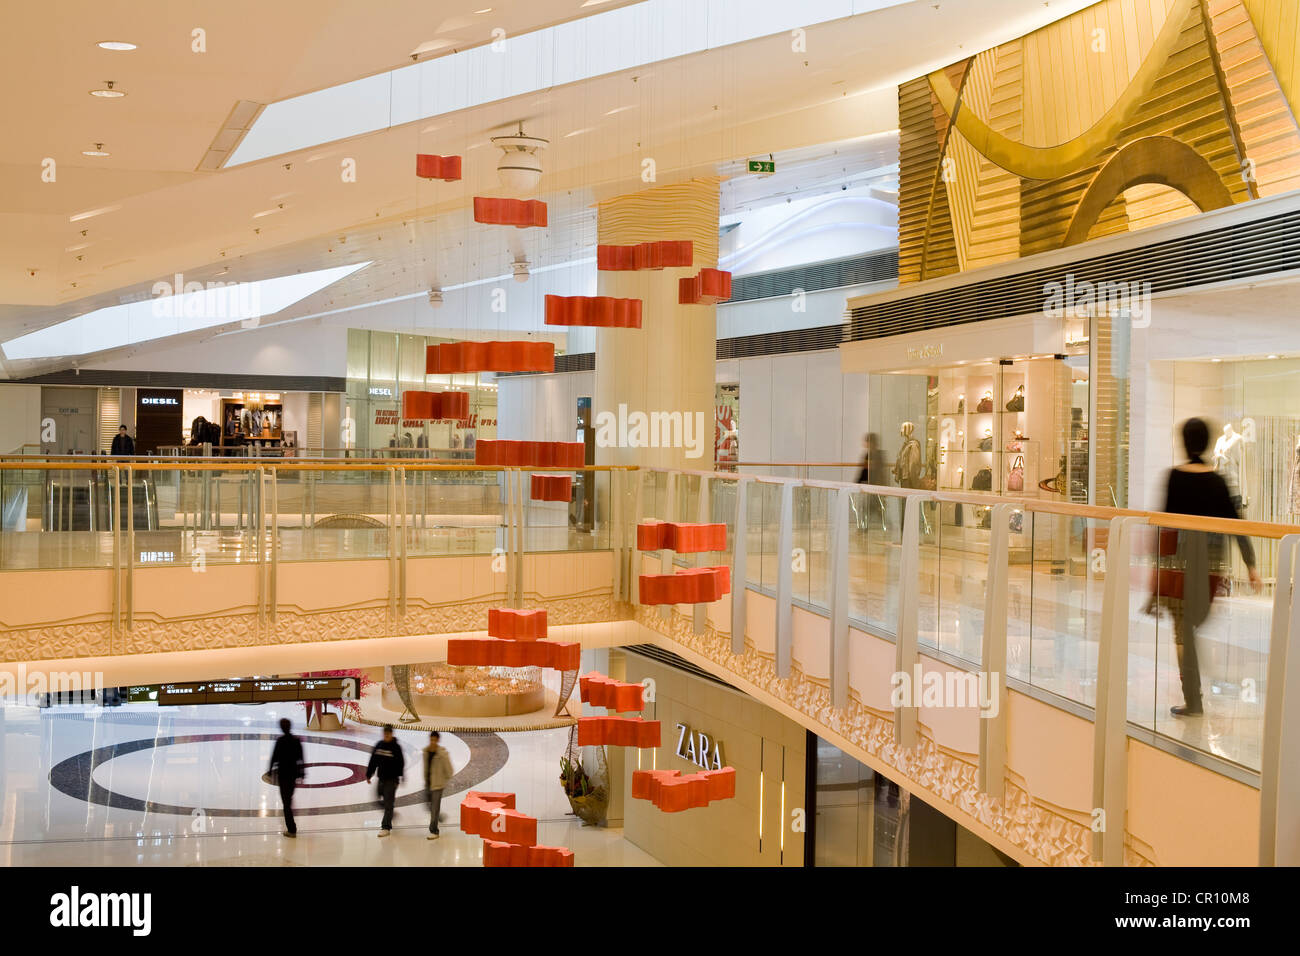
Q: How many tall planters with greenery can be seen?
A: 1